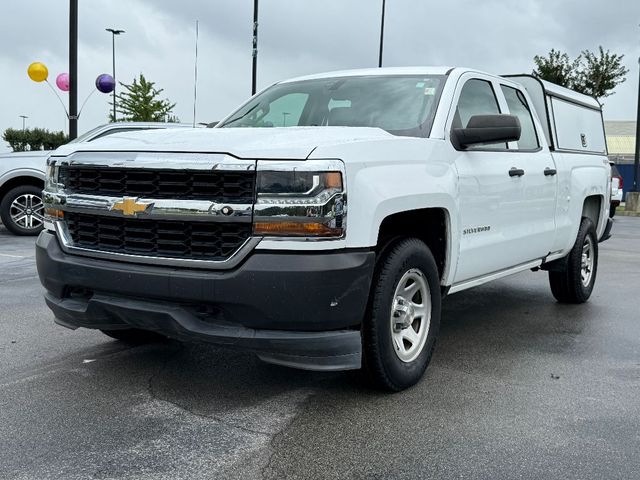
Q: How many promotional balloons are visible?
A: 3